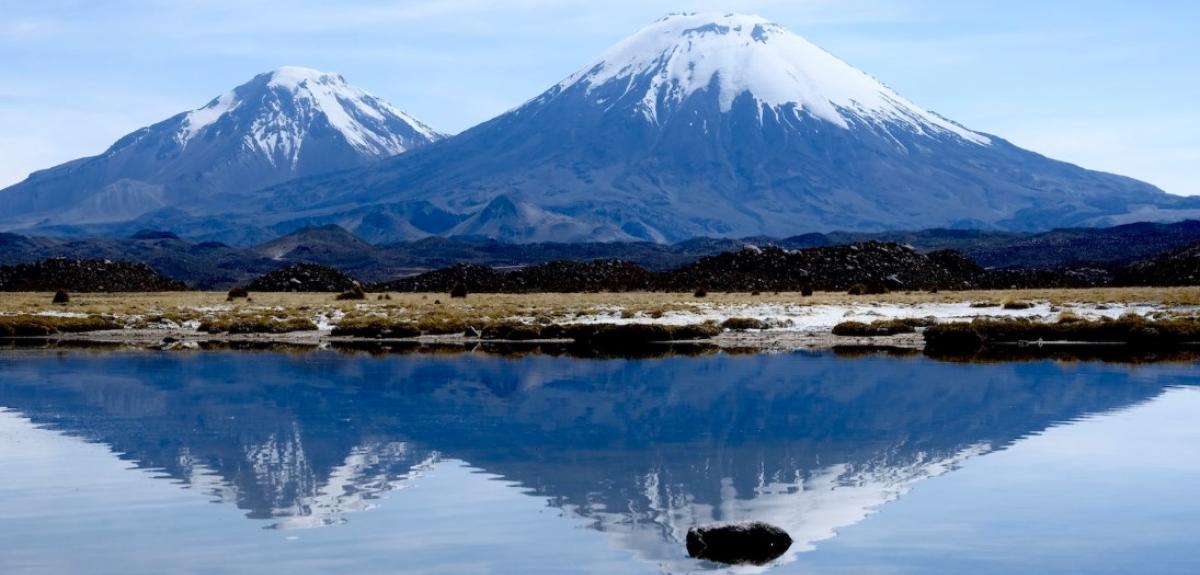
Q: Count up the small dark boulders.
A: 1